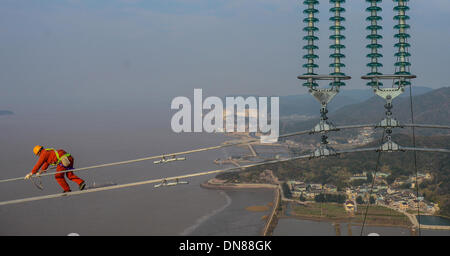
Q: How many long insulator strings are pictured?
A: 4